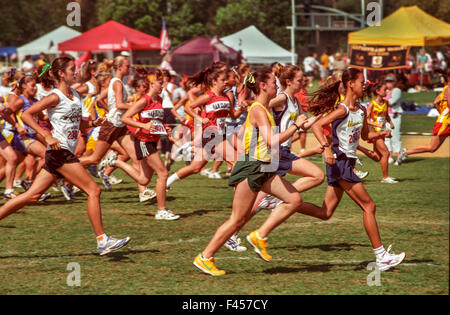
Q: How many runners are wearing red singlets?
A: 2